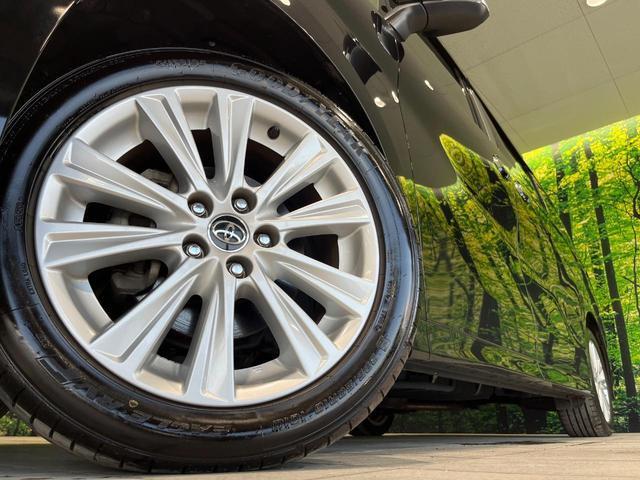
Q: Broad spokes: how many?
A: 10